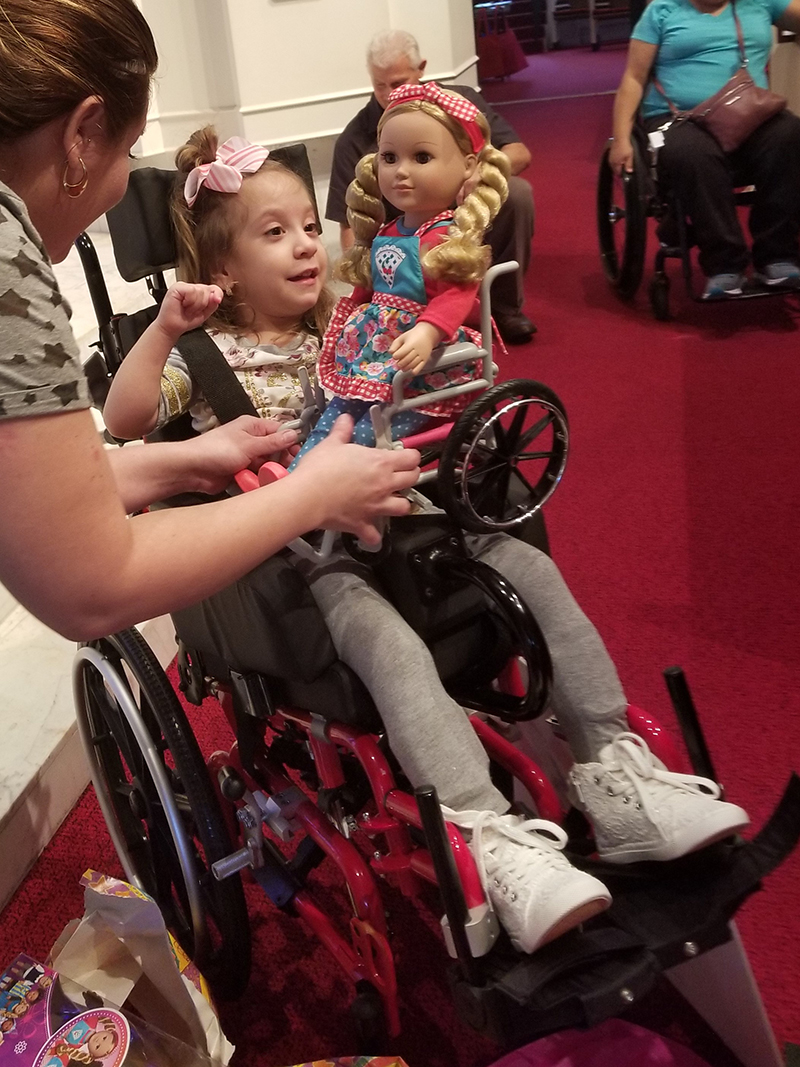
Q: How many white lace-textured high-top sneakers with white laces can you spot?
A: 2